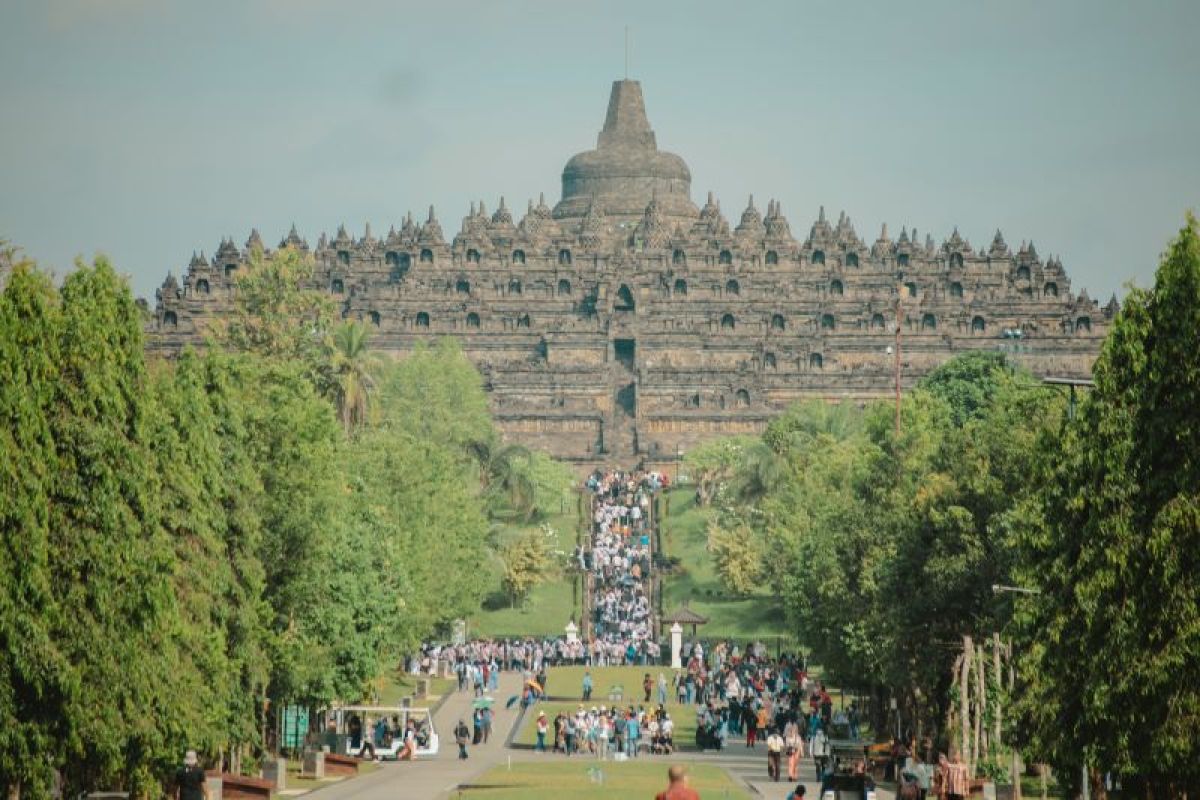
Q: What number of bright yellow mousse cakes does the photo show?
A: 0